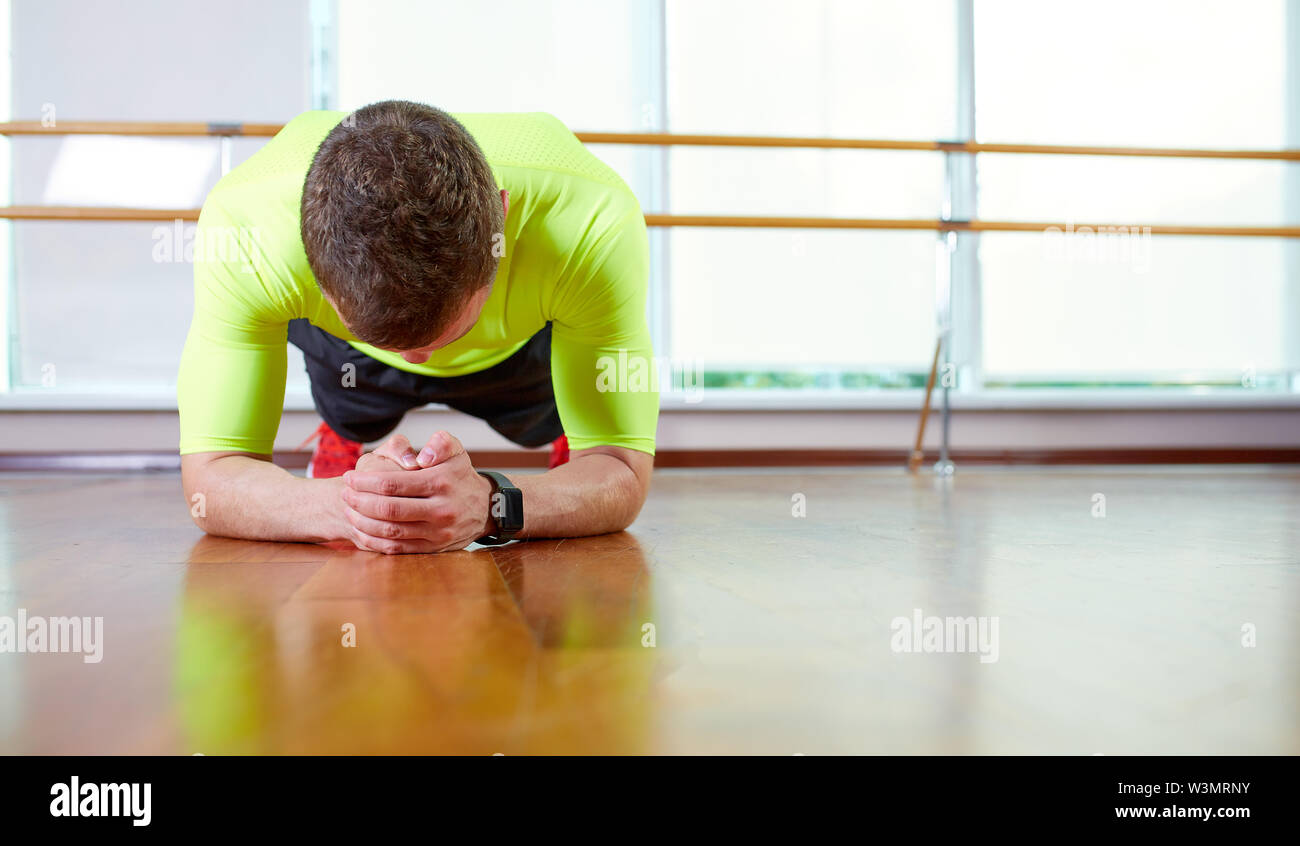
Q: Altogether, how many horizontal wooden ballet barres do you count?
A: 2